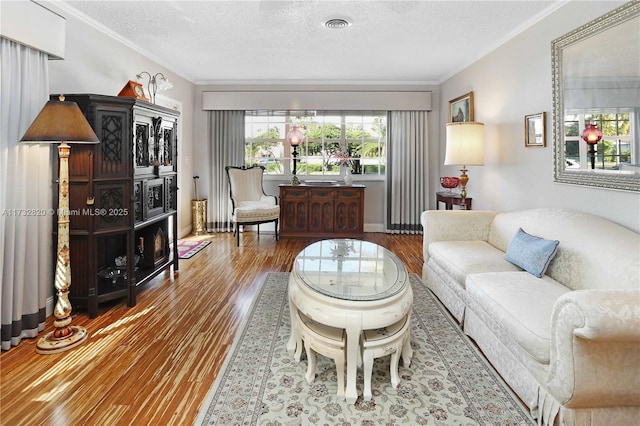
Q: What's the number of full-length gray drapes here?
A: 3